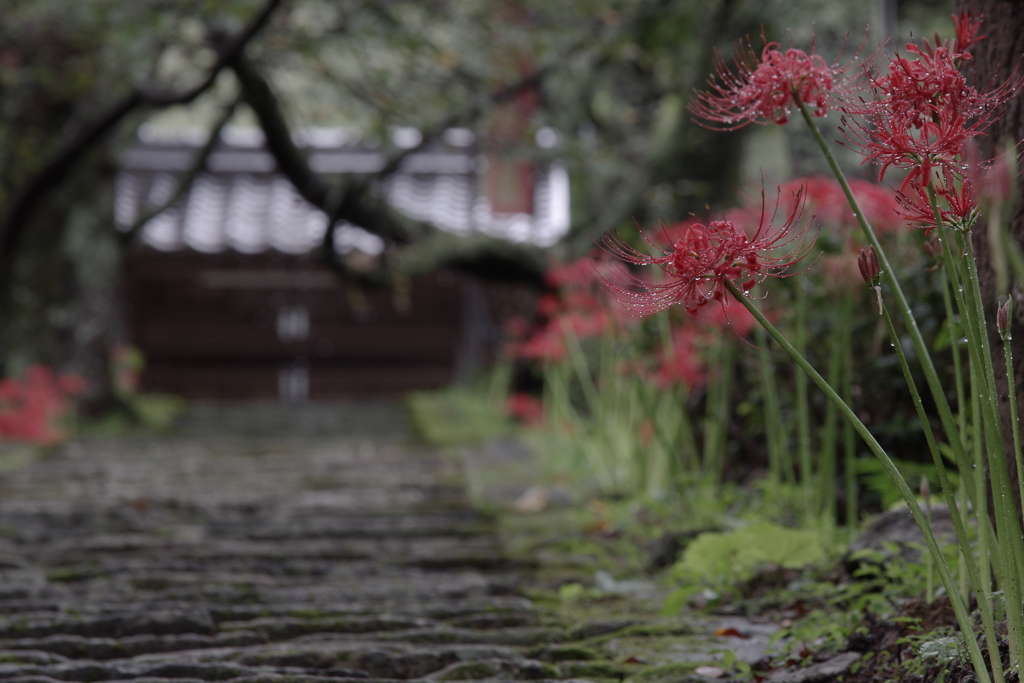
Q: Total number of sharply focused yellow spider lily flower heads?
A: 0